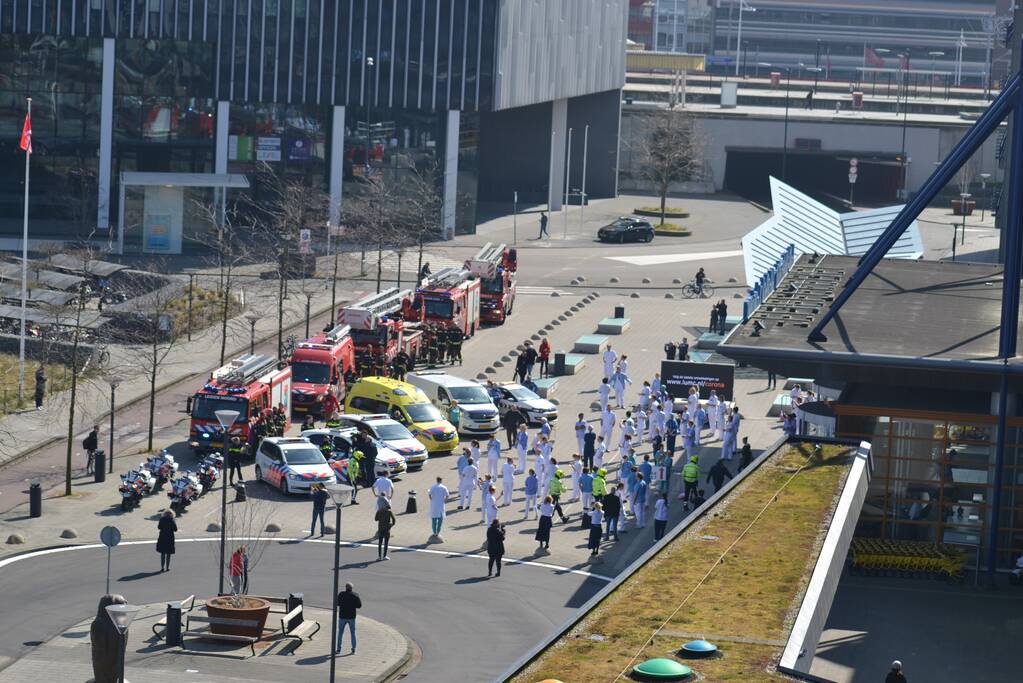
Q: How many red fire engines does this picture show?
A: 5